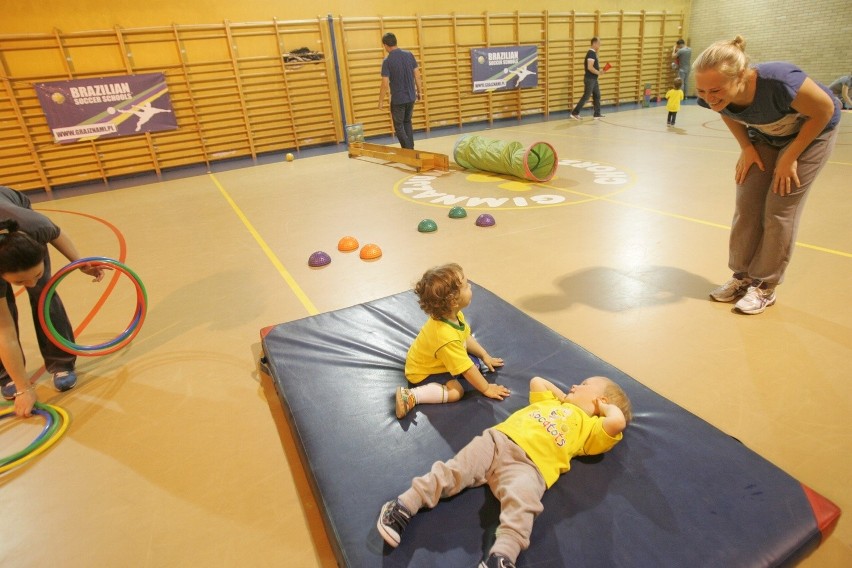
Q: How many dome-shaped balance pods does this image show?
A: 6